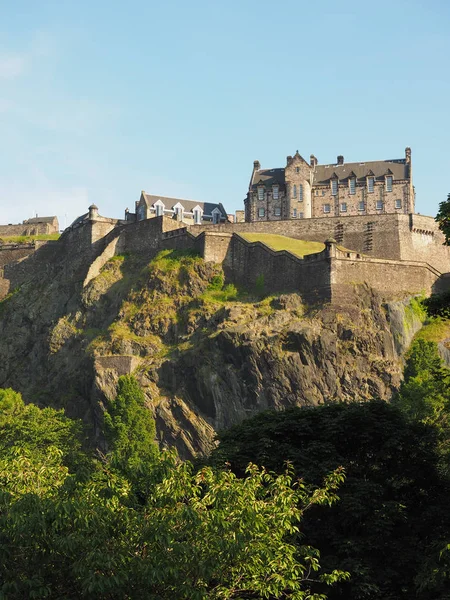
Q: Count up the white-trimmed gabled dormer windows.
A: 4